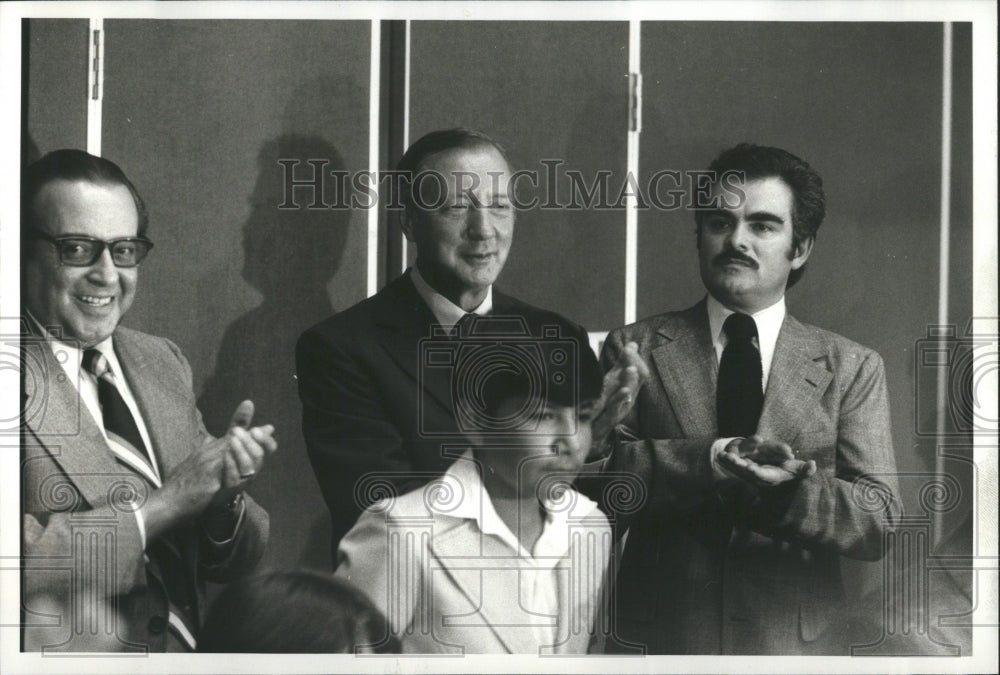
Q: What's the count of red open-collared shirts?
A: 0